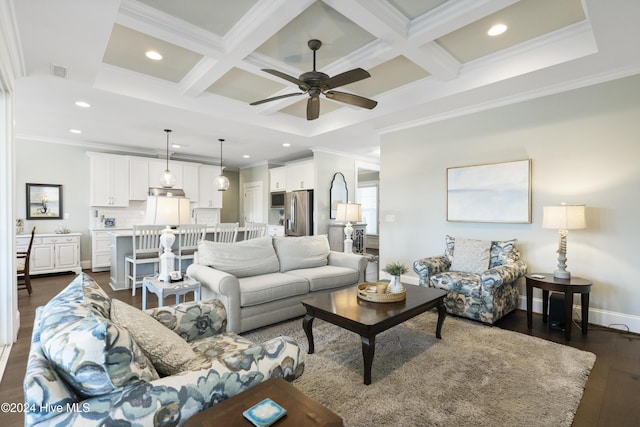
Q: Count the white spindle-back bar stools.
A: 4